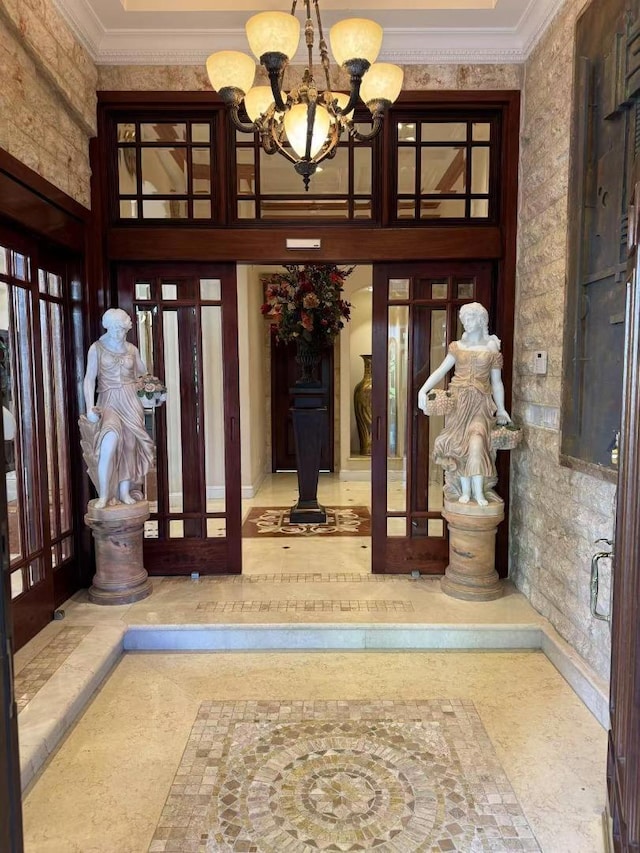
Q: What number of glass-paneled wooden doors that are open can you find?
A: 2